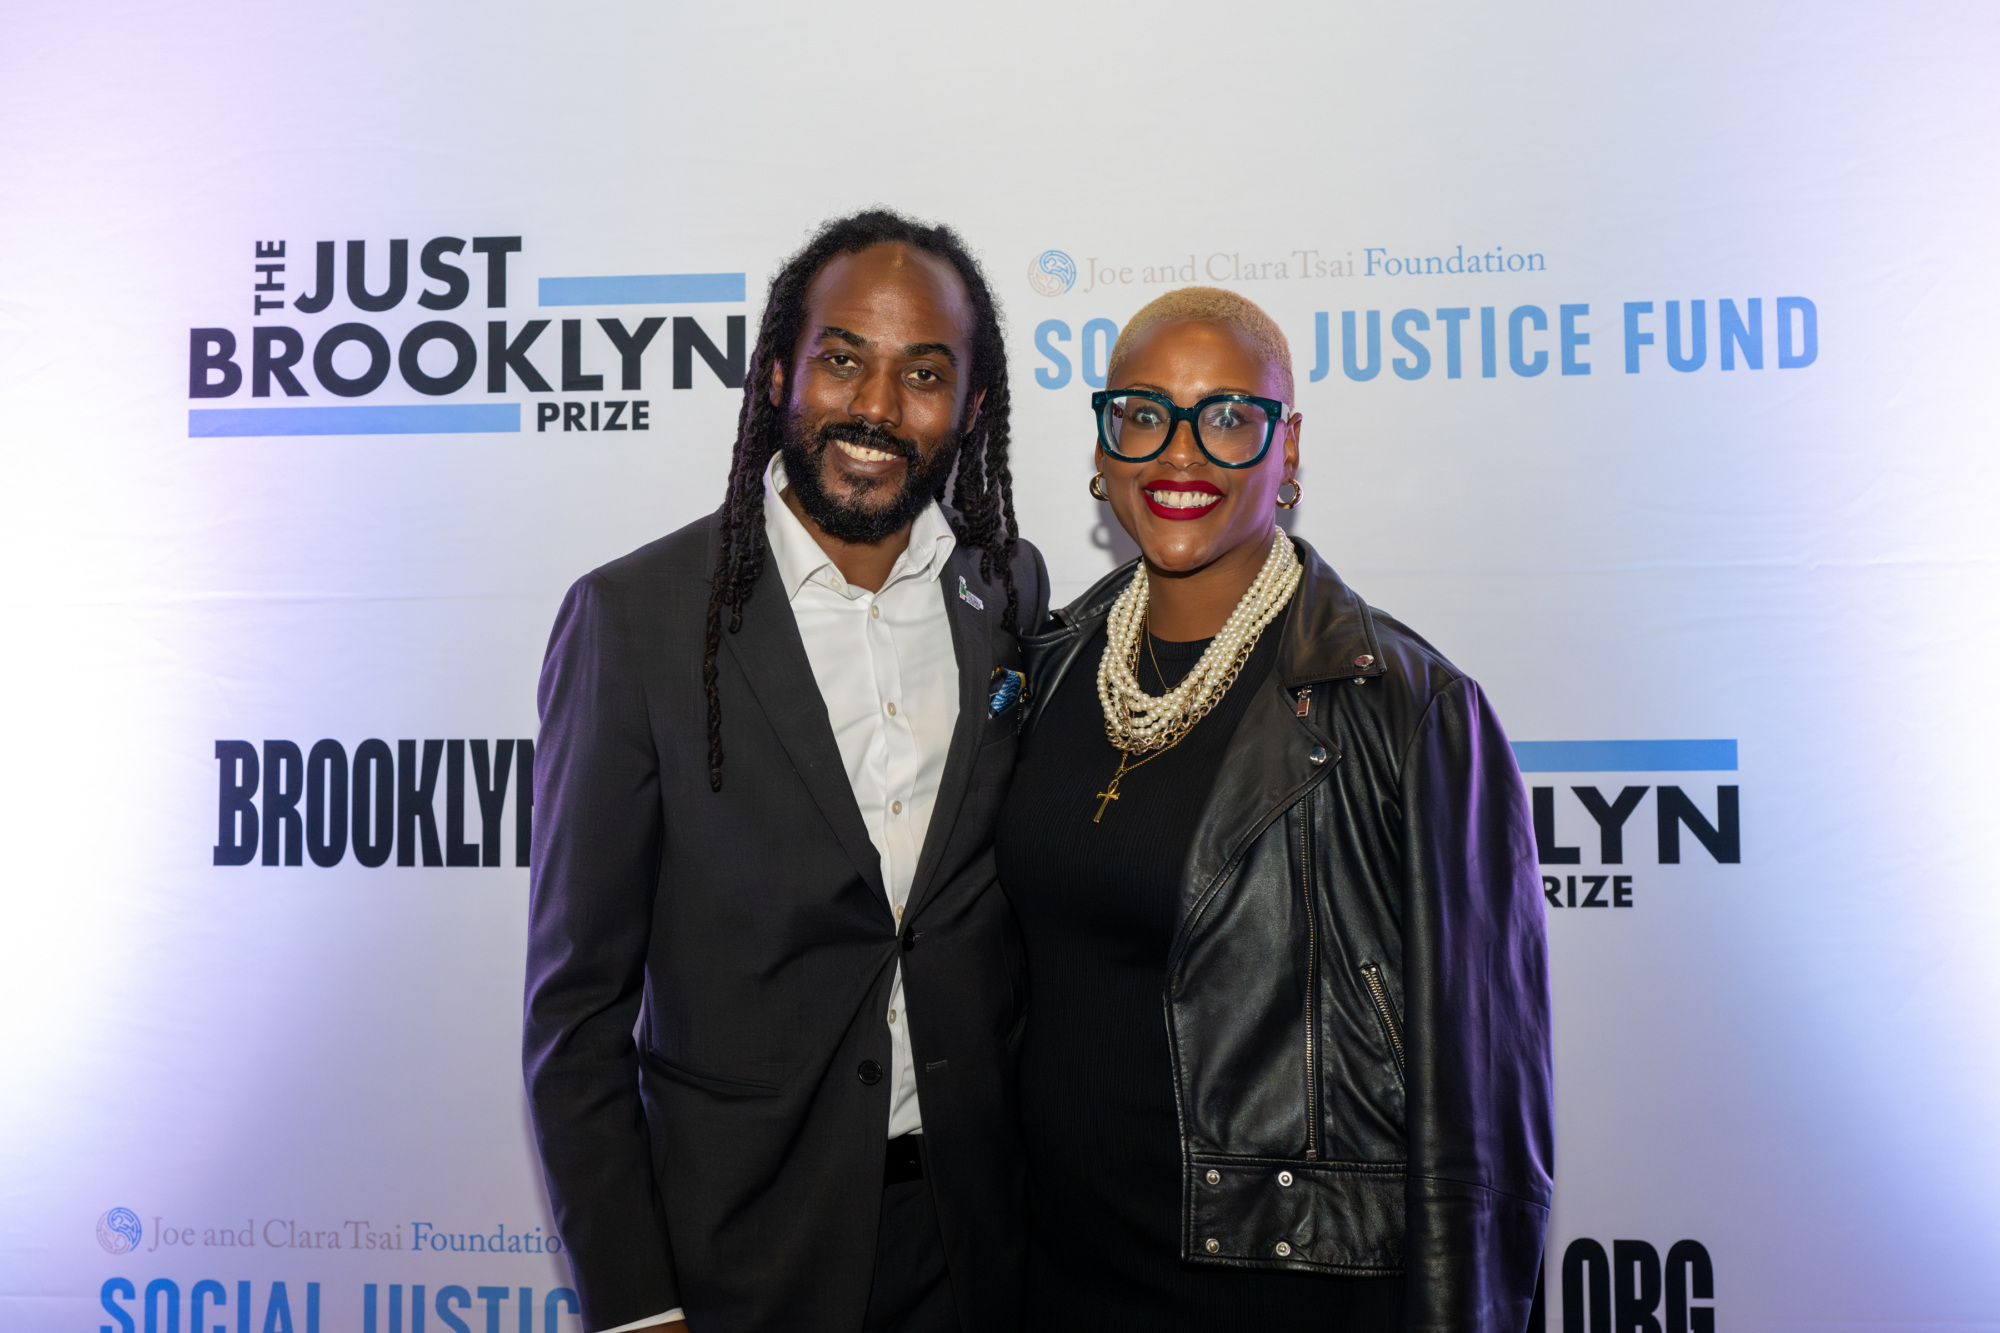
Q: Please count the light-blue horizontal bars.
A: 3